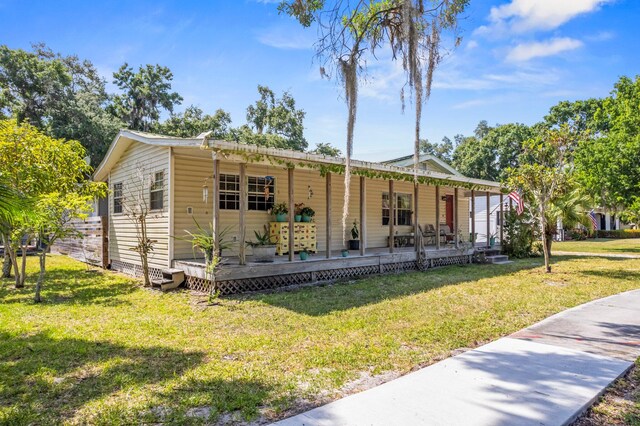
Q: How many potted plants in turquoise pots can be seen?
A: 6